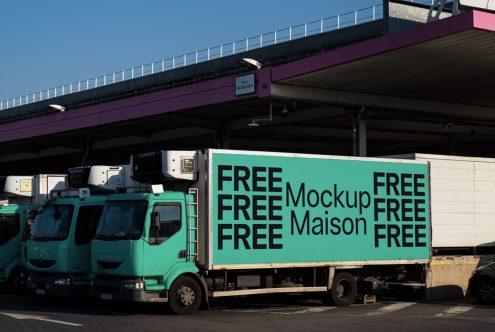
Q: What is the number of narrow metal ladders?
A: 1